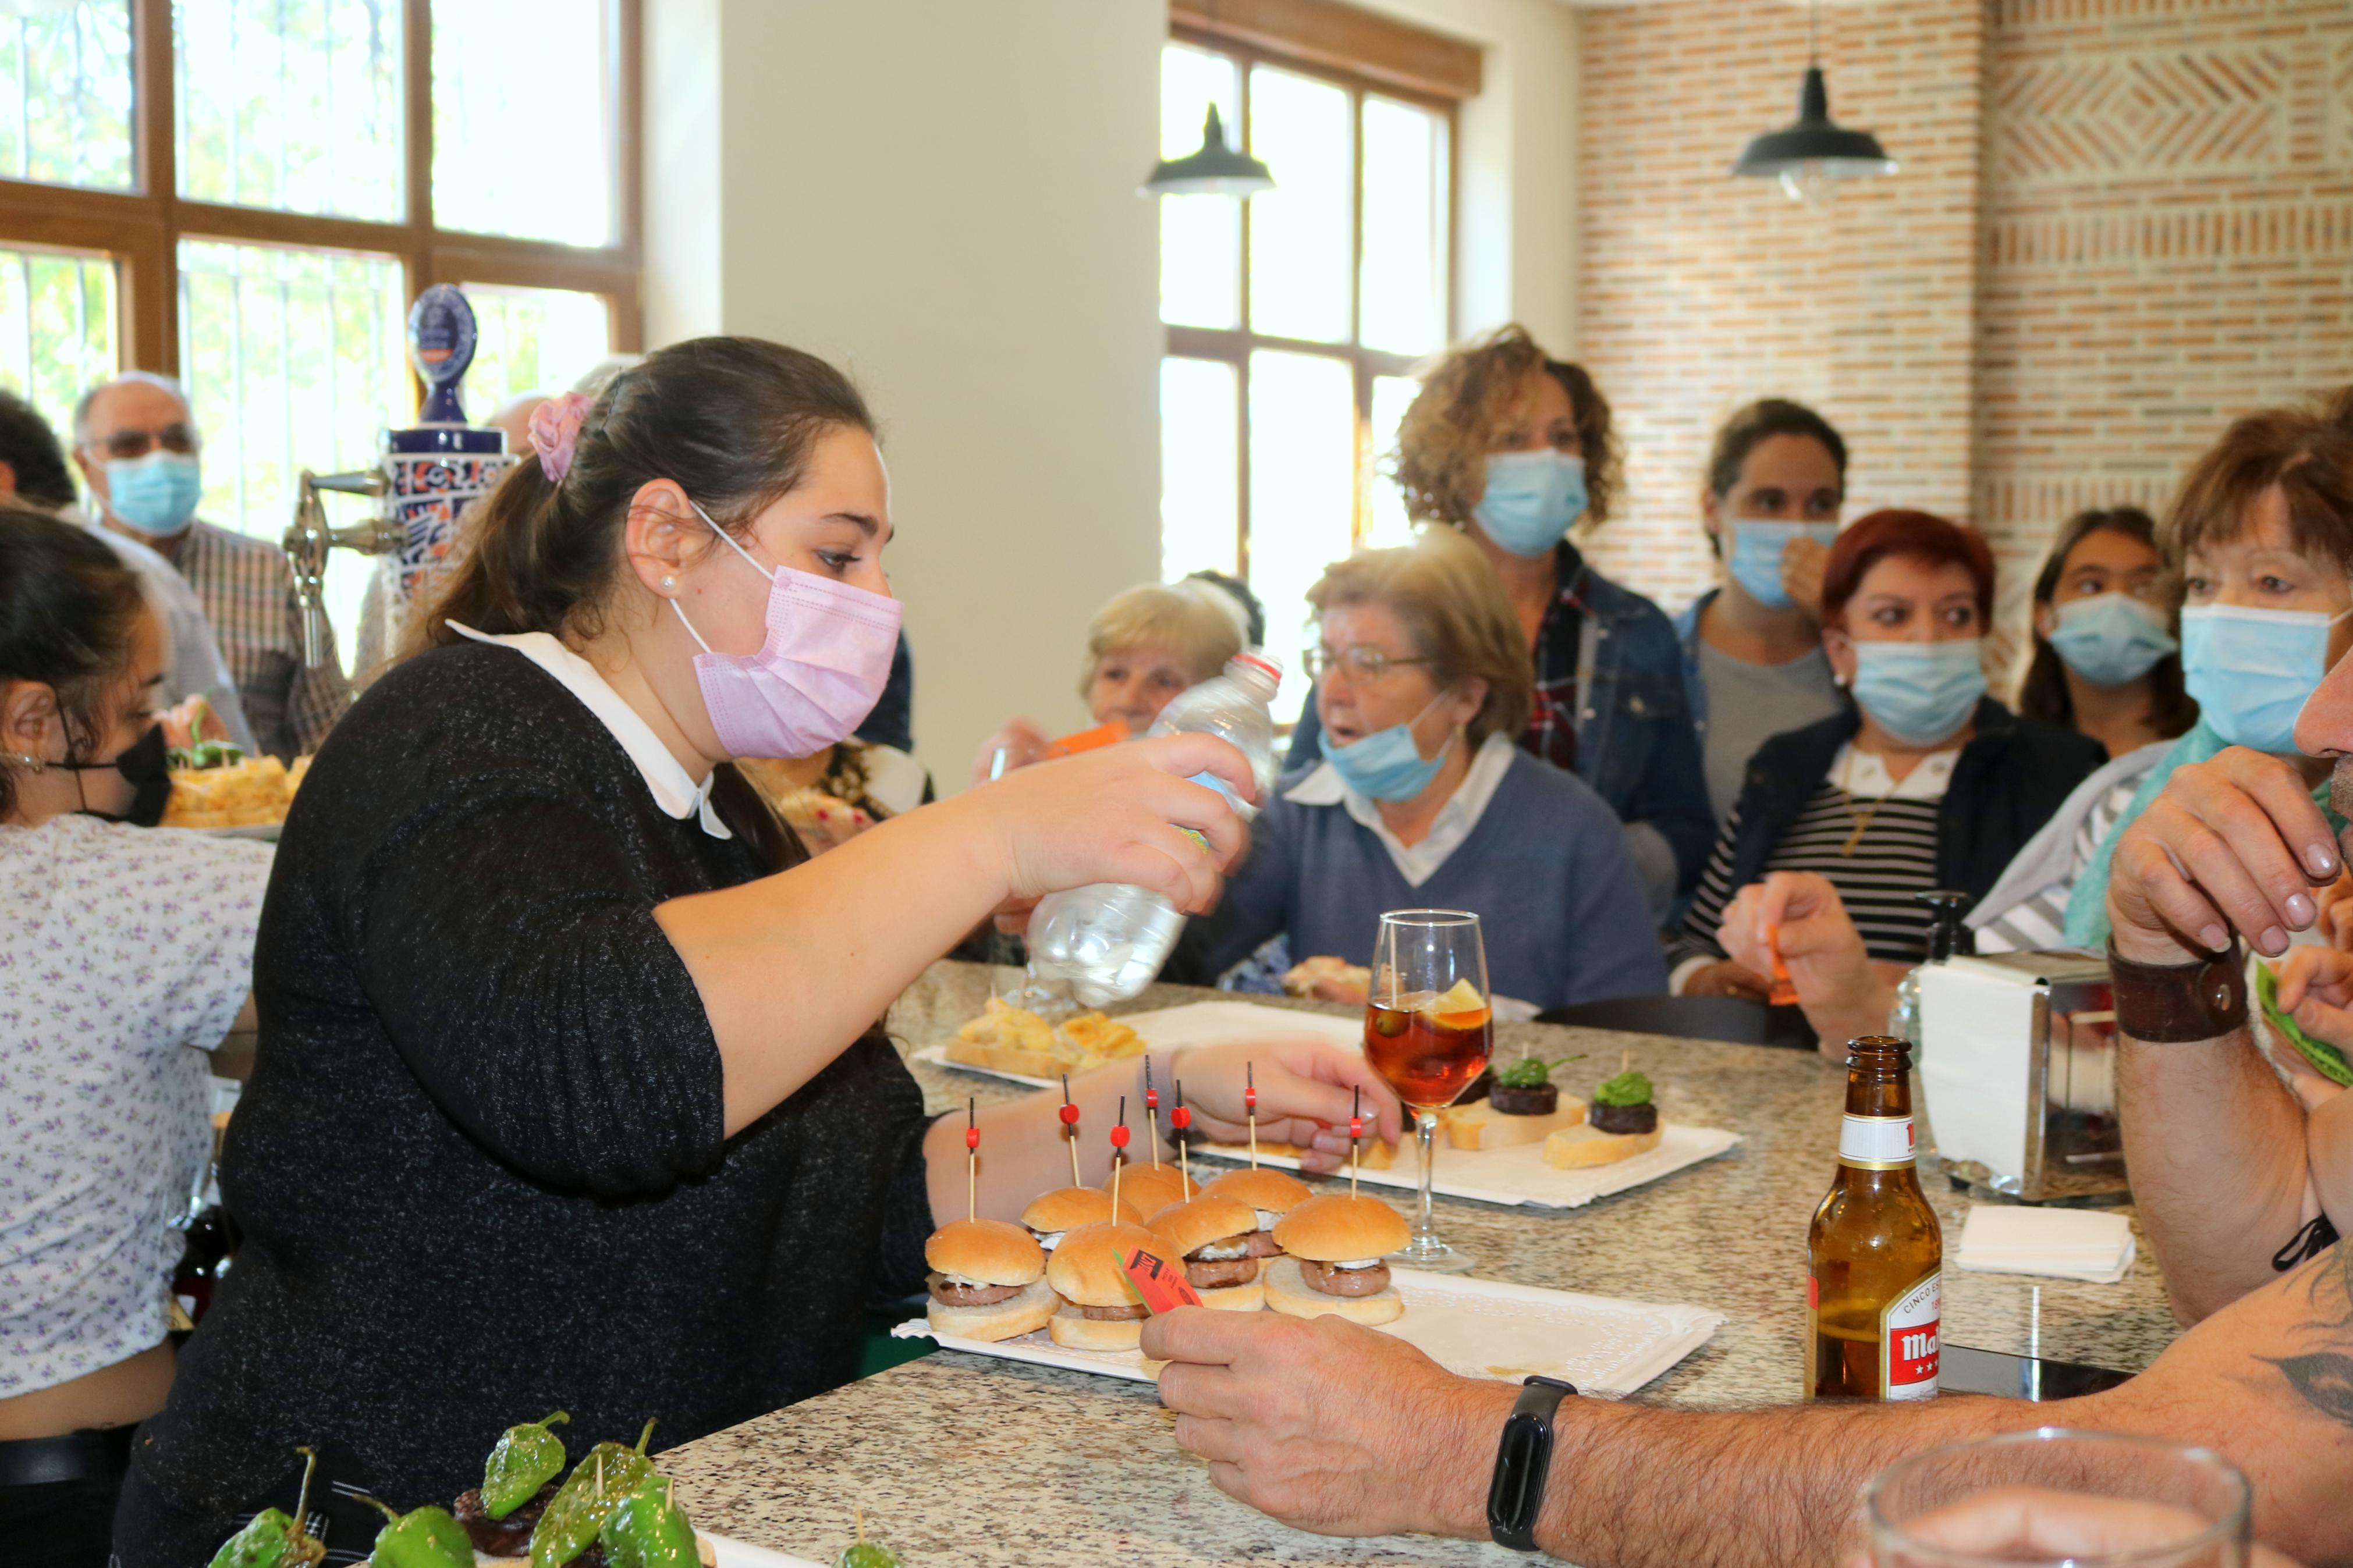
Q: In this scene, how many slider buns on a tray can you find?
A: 7